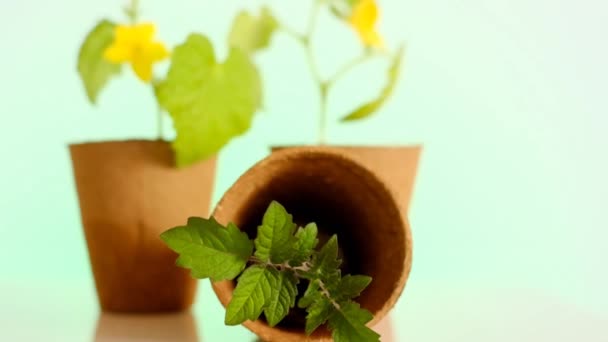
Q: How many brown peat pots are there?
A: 3